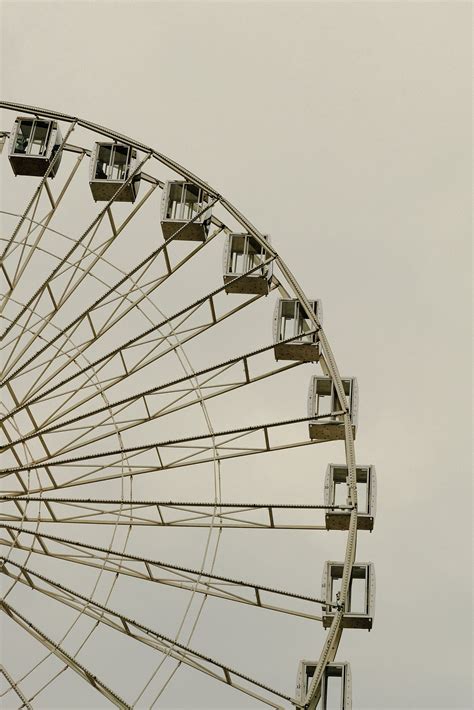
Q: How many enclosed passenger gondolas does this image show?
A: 9